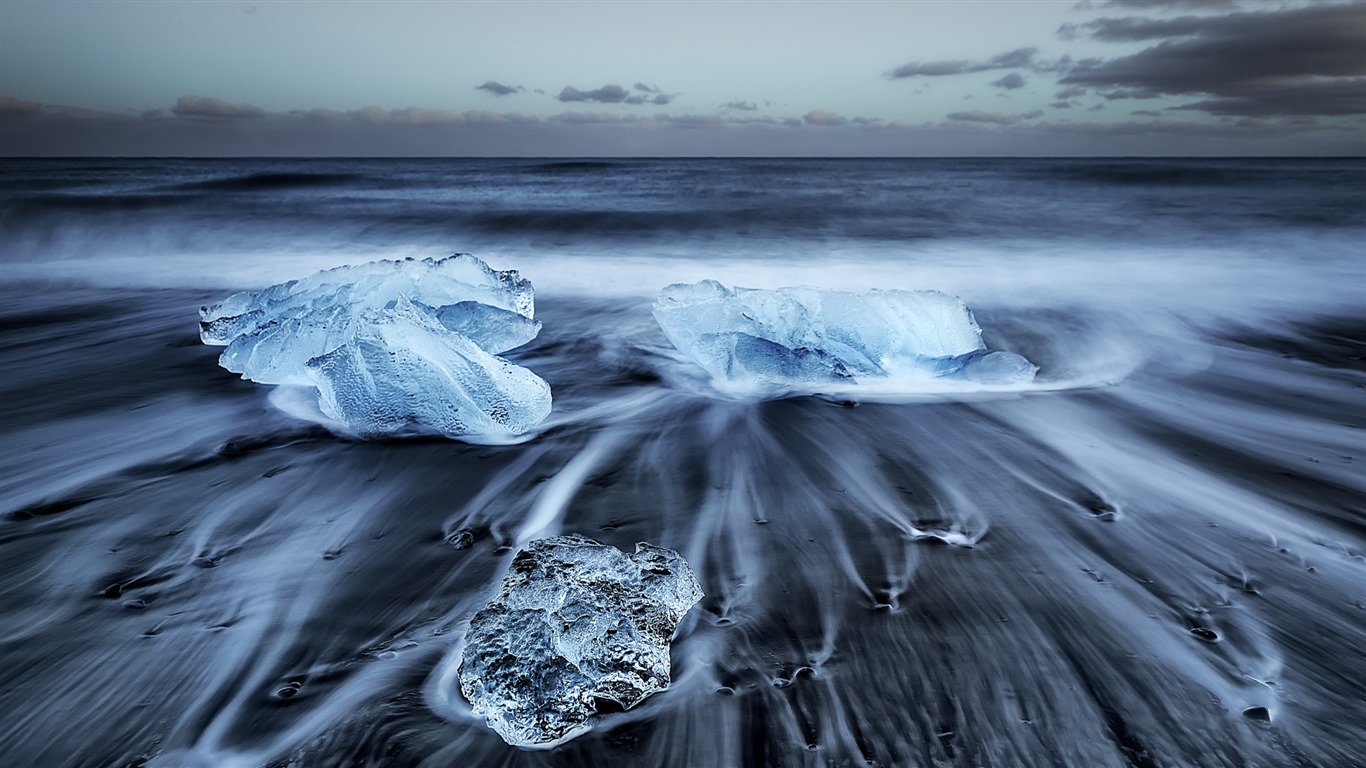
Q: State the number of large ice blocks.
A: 3